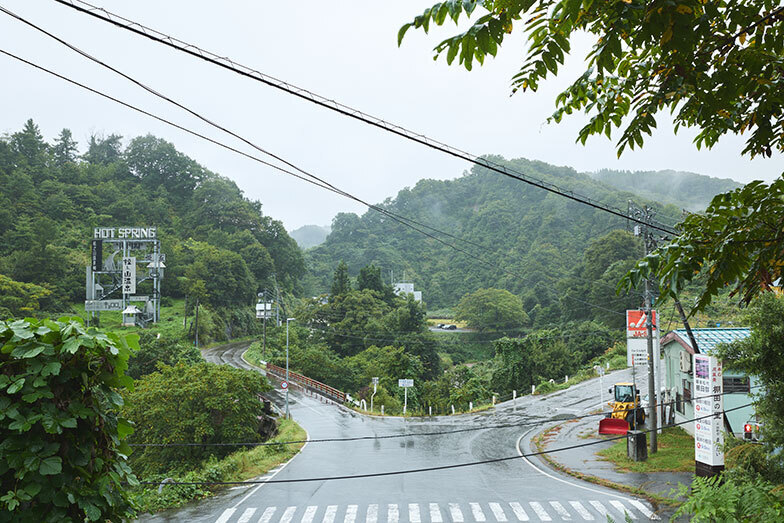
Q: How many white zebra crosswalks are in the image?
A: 1